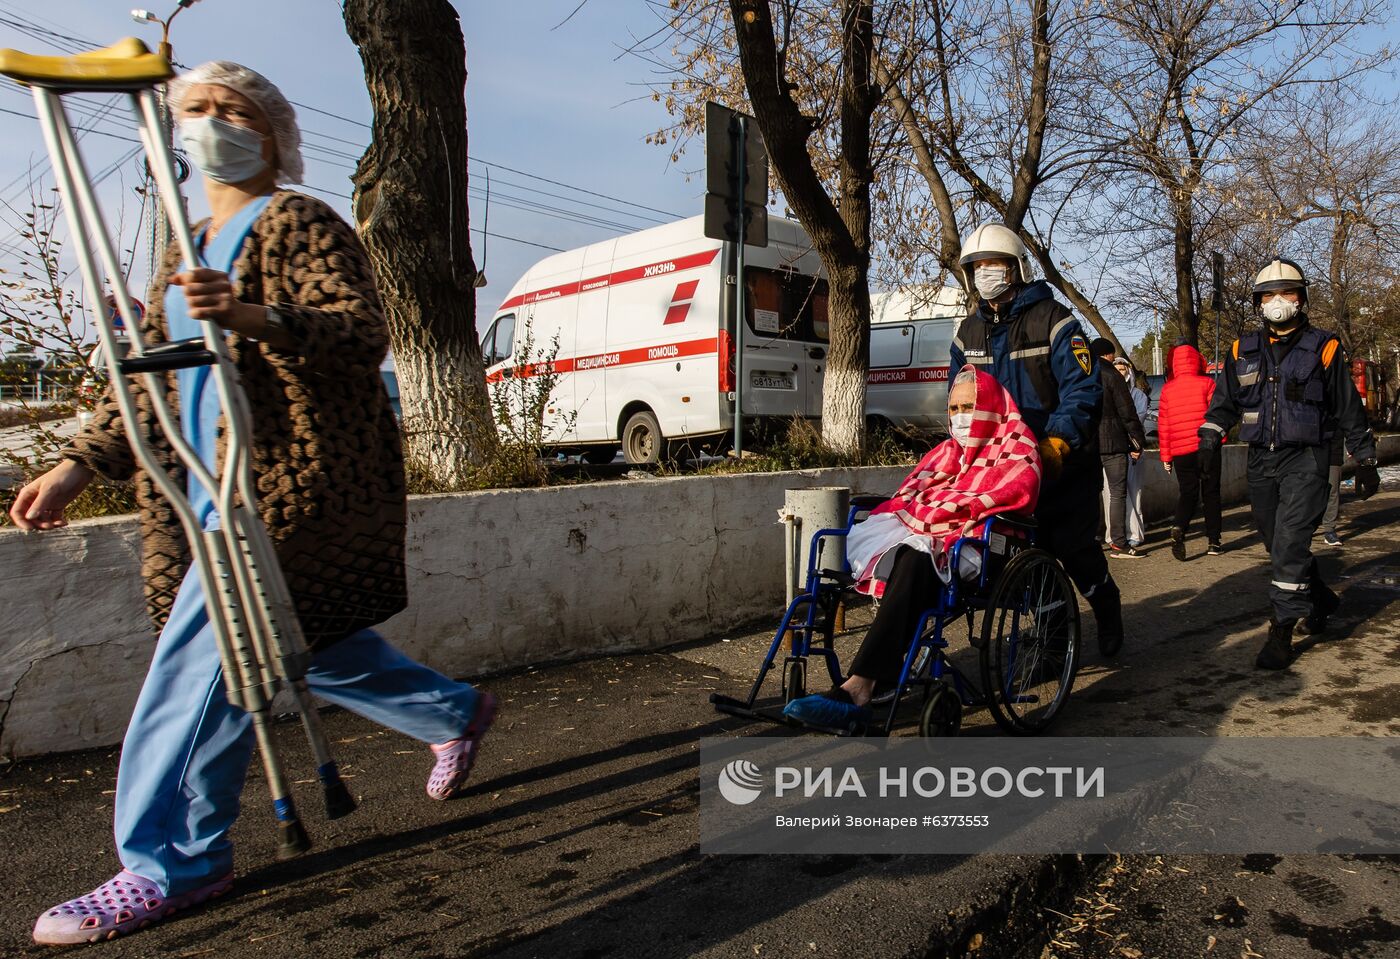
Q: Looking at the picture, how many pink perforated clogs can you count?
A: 2